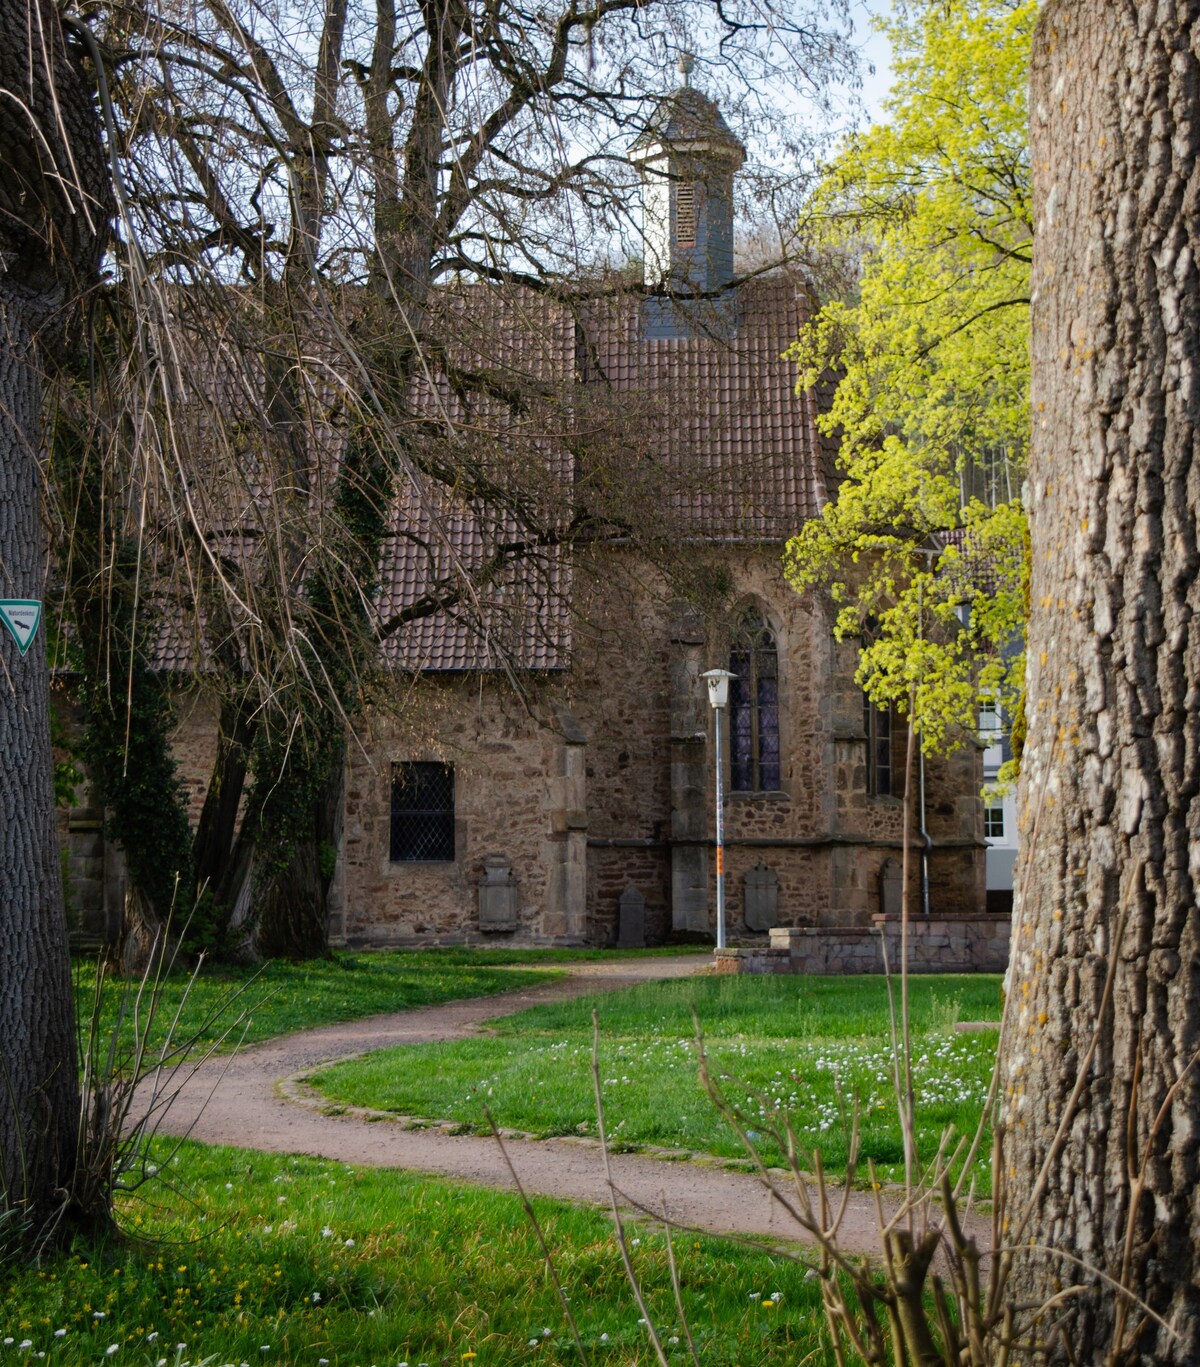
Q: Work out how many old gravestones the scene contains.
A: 4